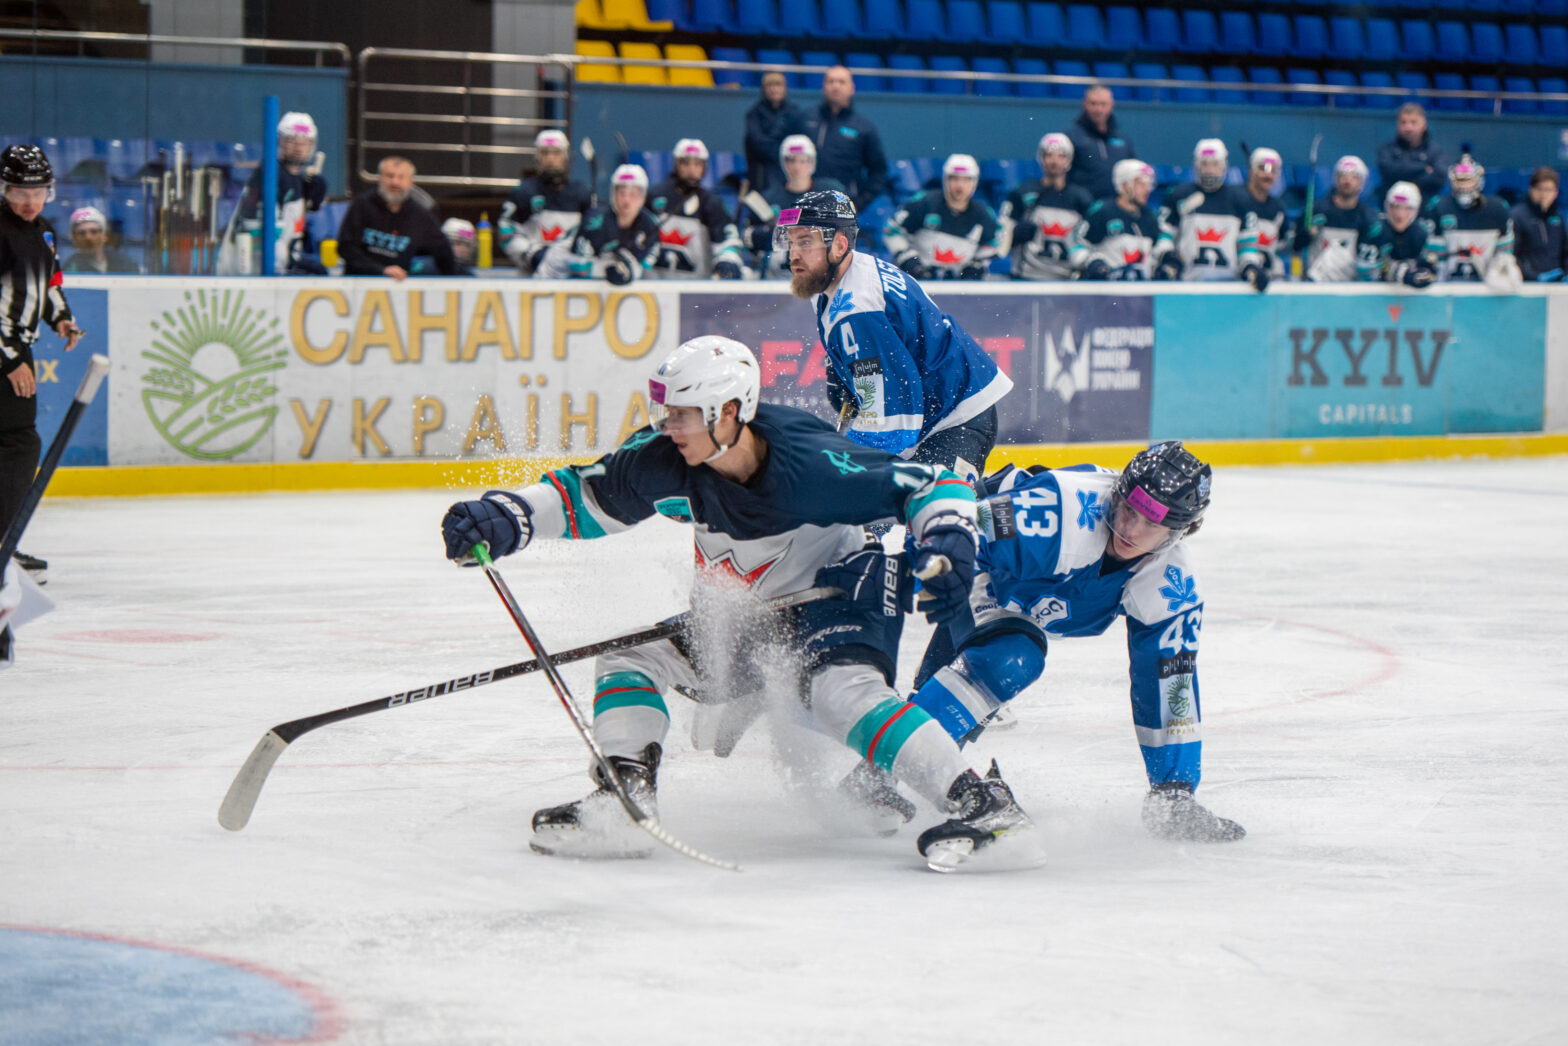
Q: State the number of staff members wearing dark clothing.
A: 6